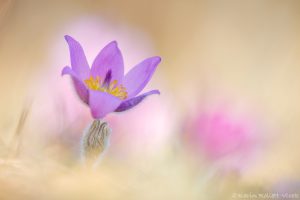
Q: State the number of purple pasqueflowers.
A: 1